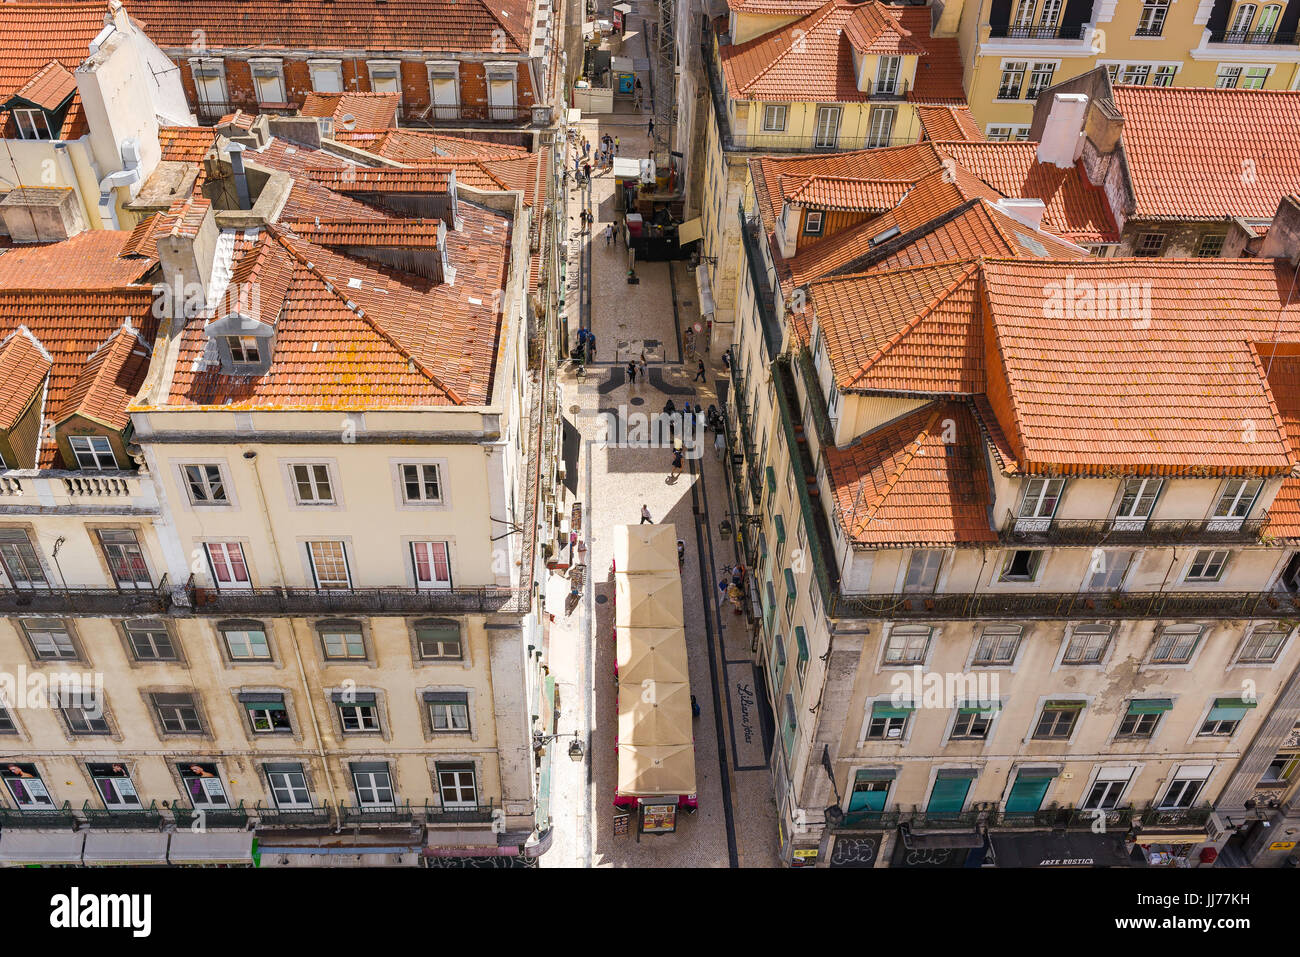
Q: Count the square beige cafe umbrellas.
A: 5